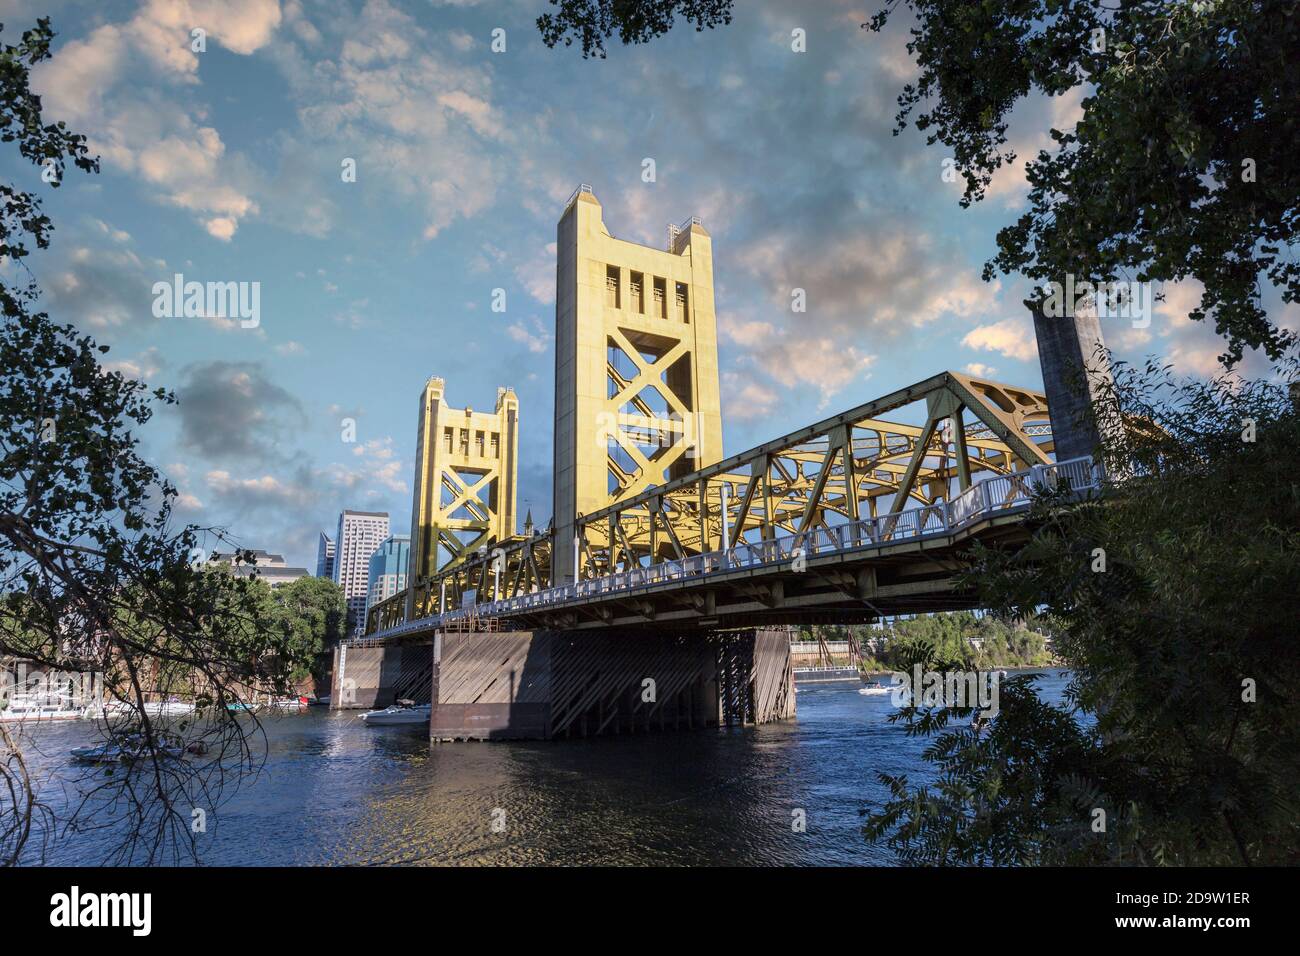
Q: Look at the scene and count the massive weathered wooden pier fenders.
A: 2